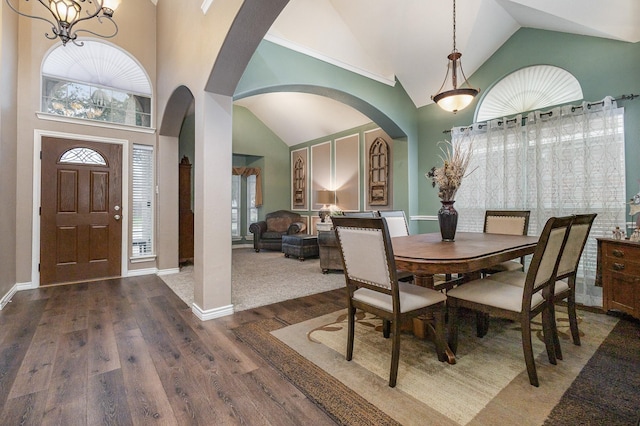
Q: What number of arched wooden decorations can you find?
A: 2